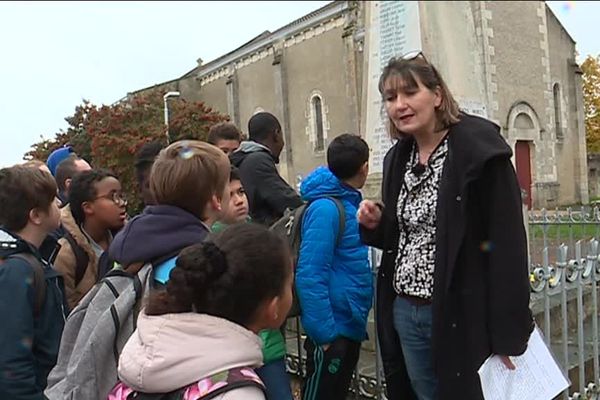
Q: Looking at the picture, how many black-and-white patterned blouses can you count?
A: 1